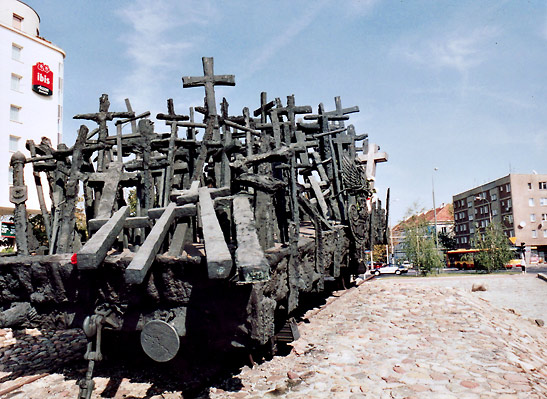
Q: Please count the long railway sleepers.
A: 4